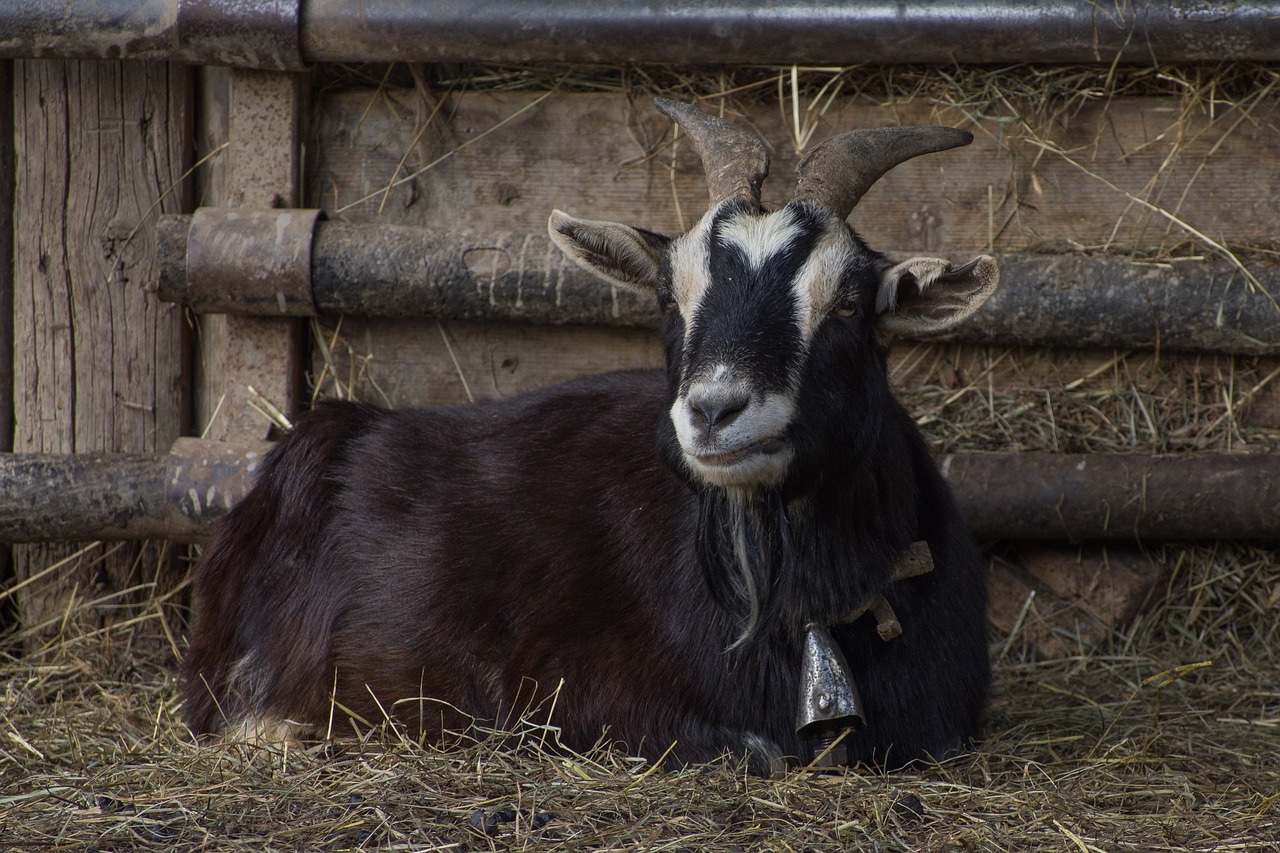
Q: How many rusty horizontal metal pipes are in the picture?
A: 3